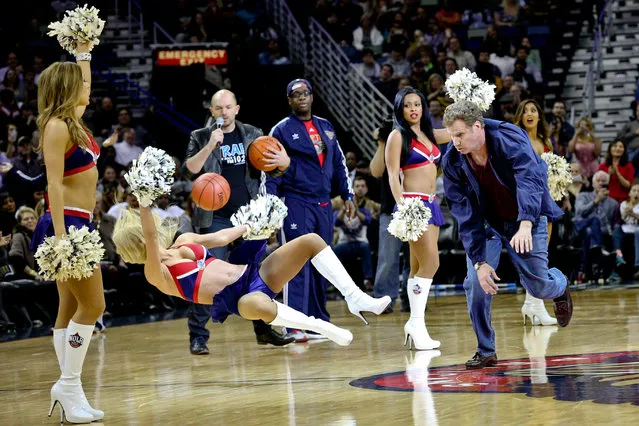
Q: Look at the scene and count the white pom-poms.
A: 7